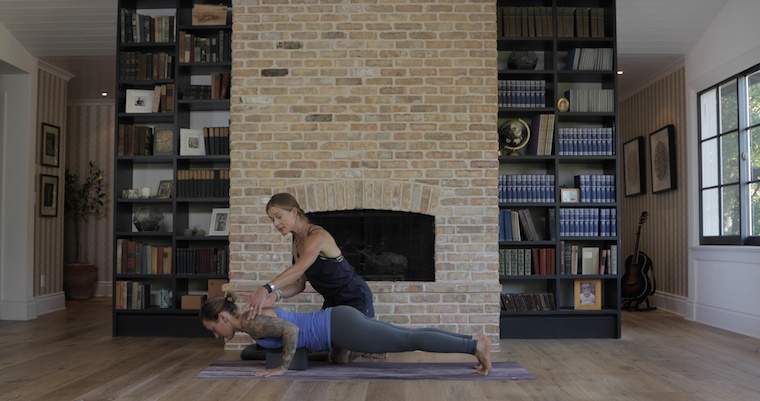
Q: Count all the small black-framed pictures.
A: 2